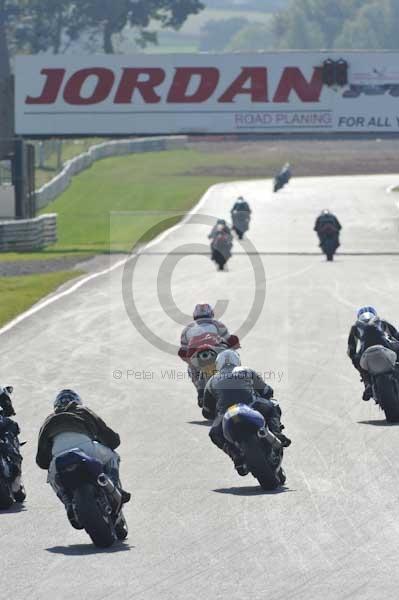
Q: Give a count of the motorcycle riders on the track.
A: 9